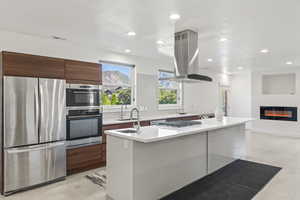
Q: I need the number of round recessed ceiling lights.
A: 9